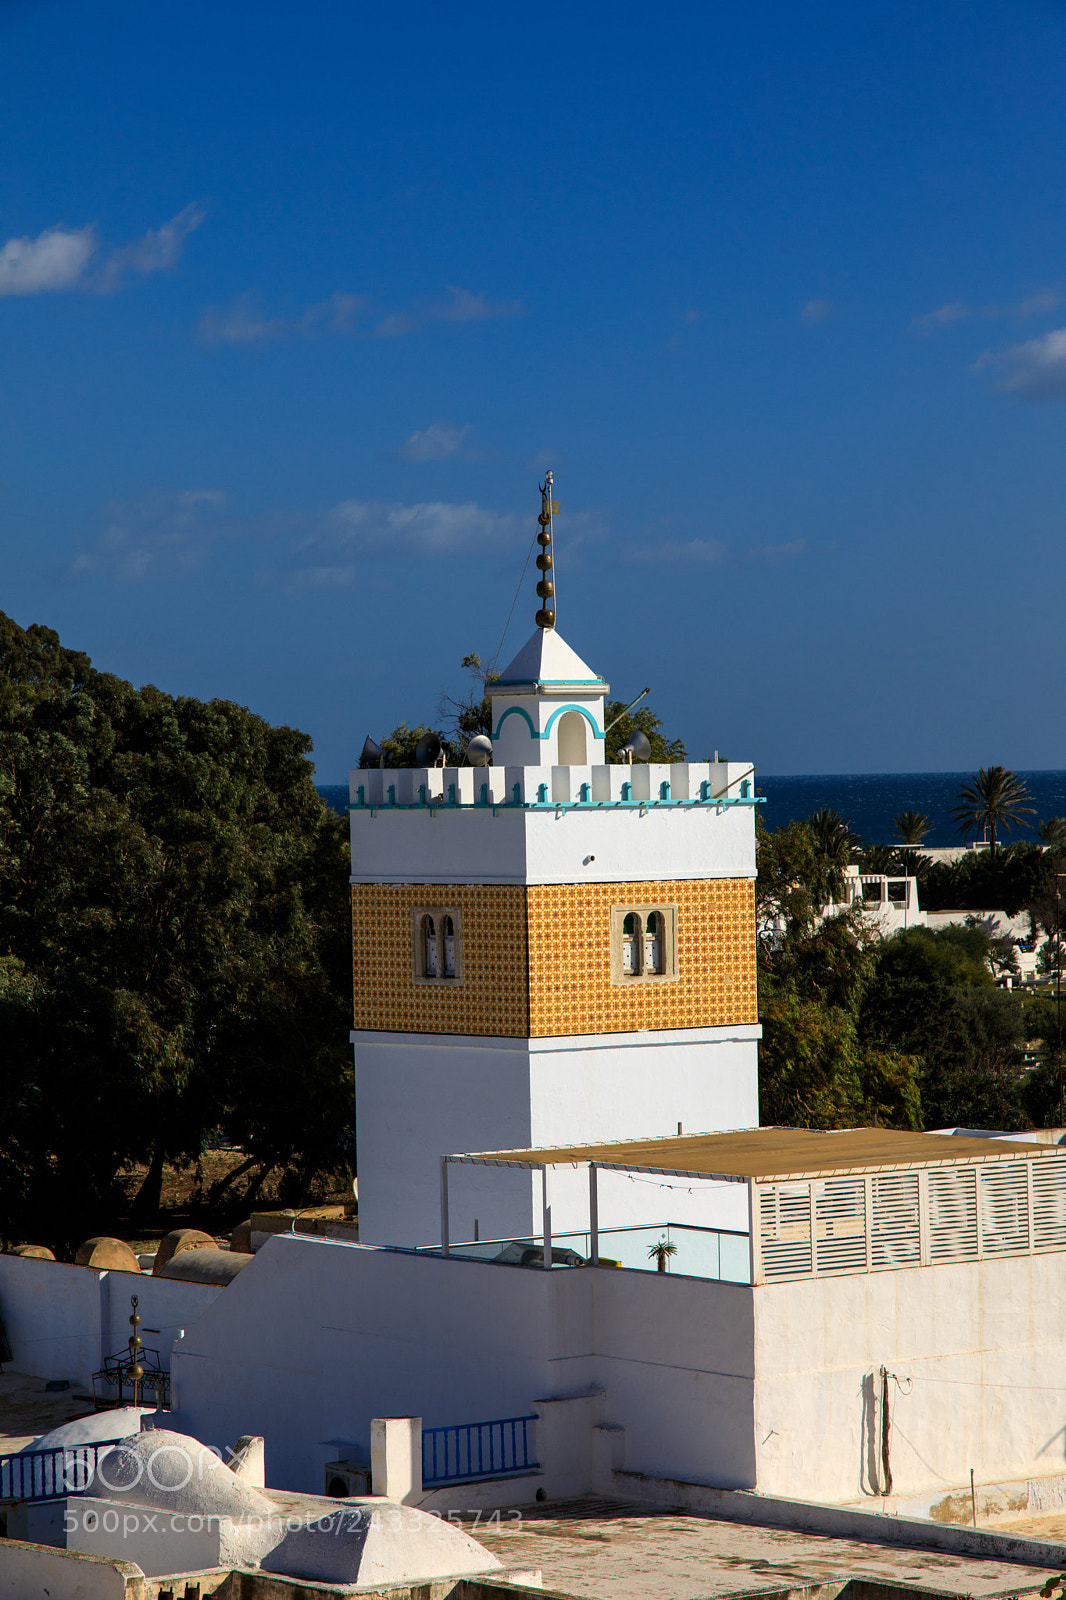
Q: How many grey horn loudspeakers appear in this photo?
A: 4